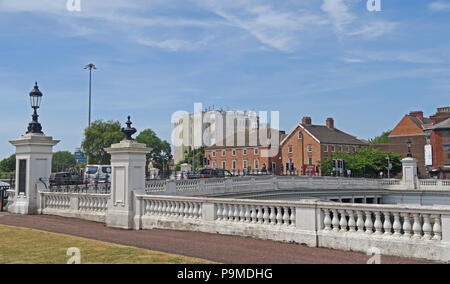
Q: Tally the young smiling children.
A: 0